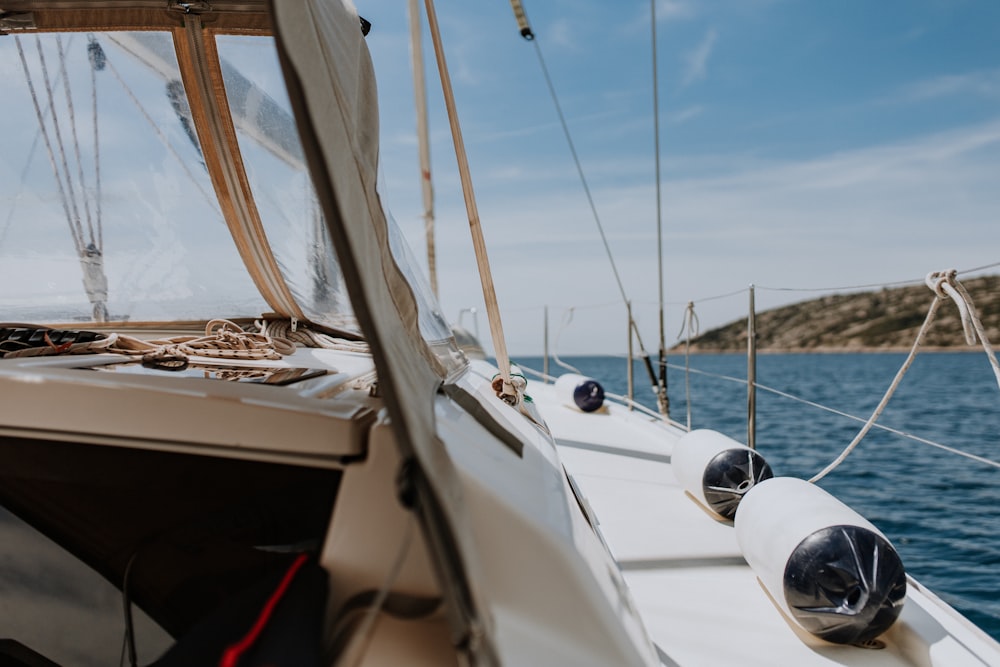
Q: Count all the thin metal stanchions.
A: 3